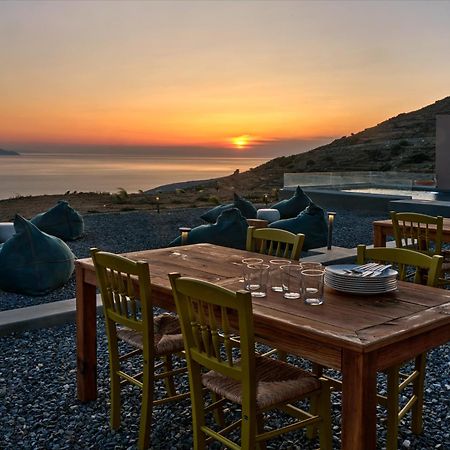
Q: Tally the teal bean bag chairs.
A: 6